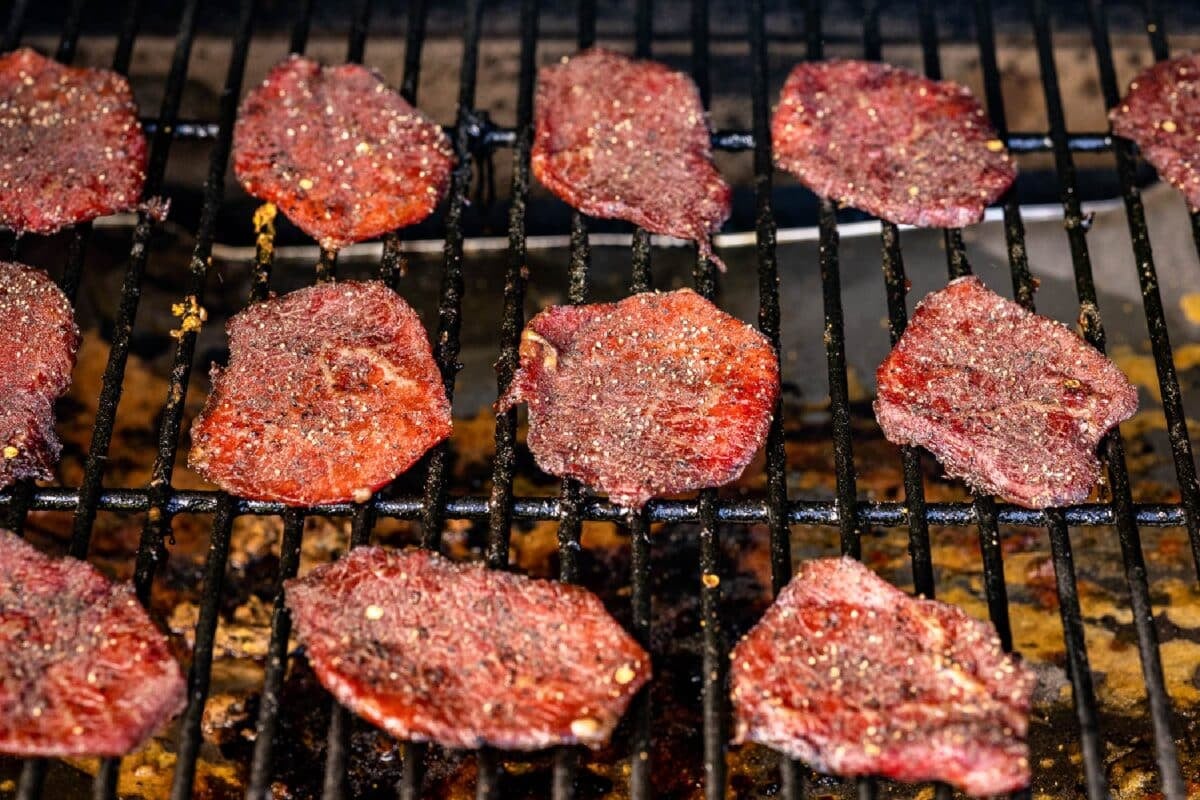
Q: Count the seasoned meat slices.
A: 12